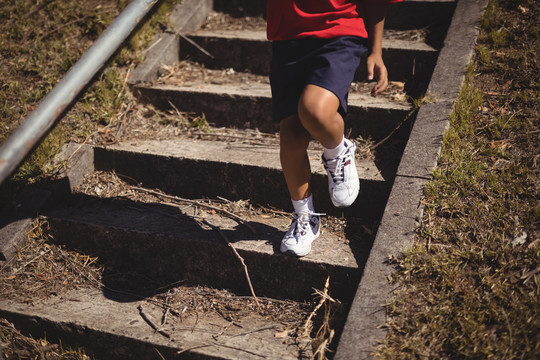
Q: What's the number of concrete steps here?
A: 6